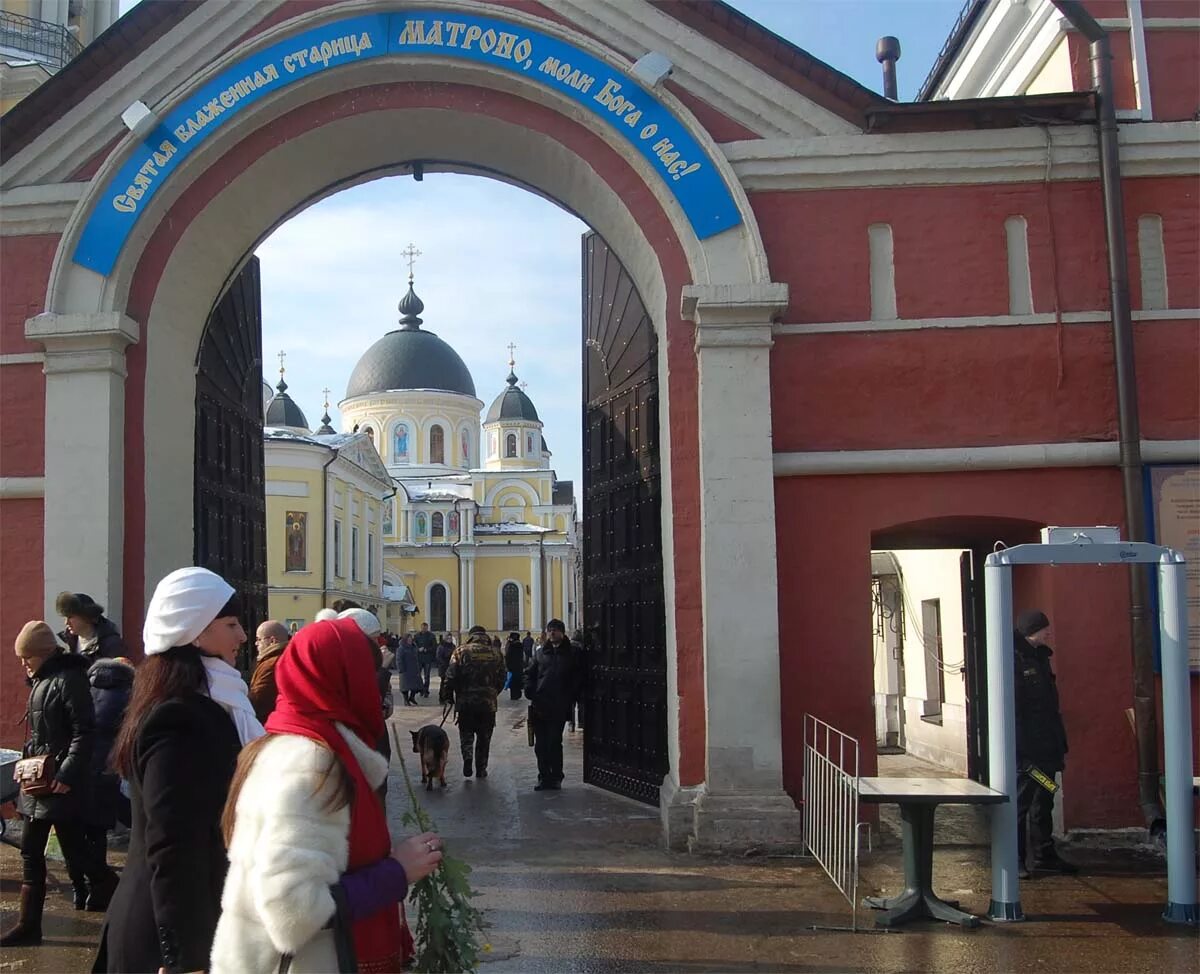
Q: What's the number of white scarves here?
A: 1